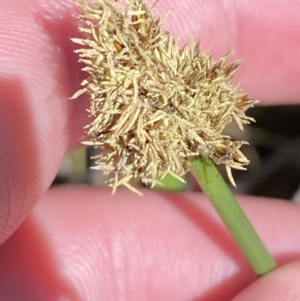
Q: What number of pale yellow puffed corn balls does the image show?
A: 0